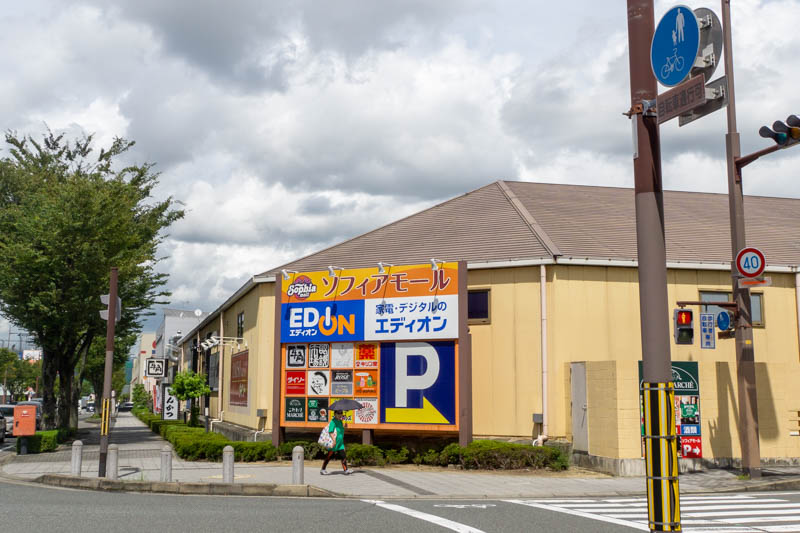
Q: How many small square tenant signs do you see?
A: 12